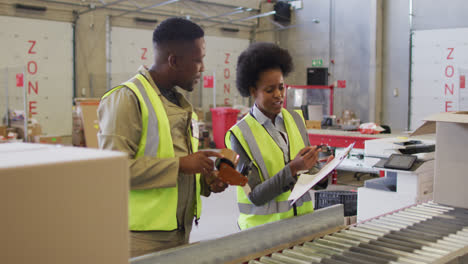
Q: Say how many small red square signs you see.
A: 4